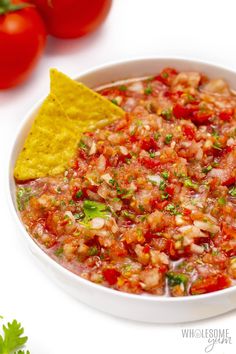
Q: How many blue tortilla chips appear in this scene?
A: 0